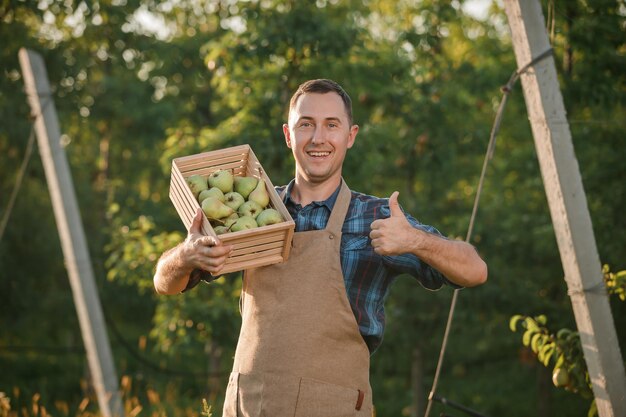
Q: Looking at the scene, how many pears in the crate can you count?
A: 12